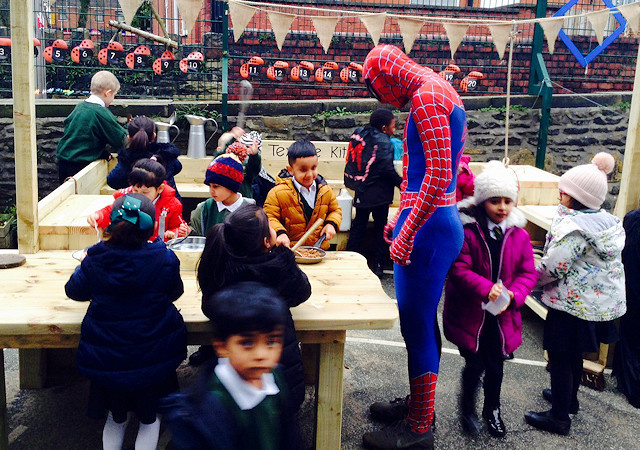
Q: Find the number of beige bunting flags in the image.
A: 12